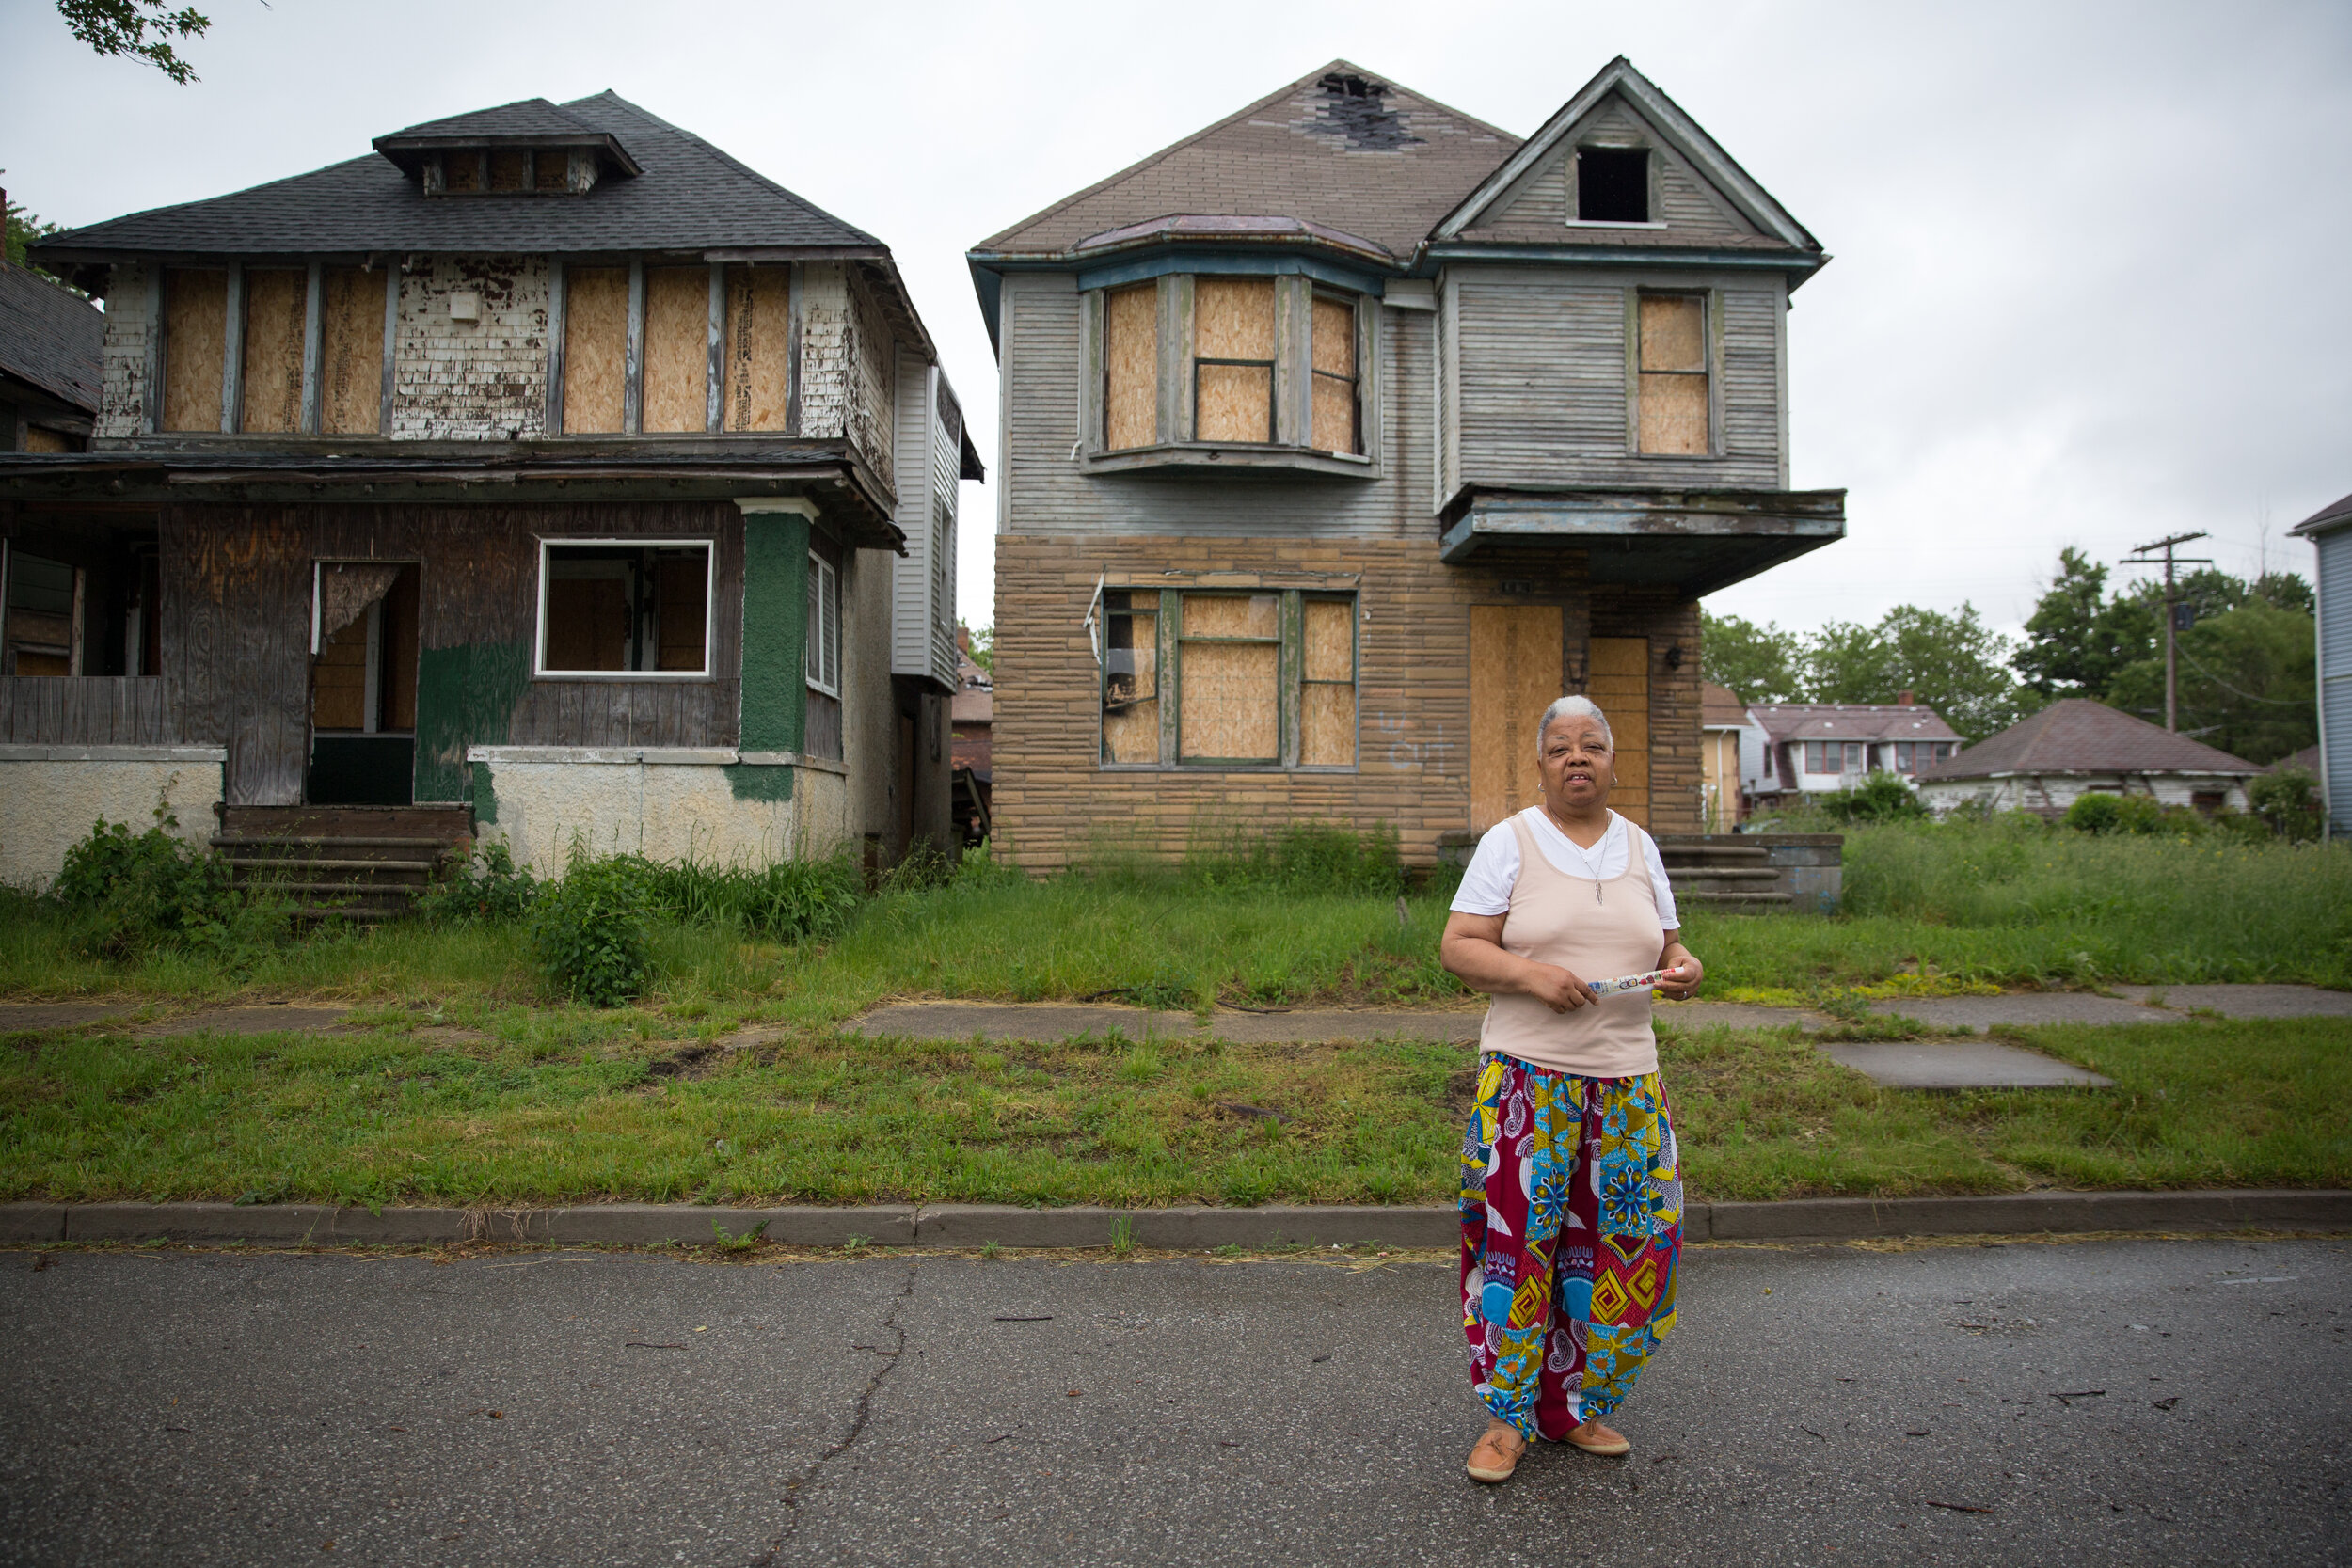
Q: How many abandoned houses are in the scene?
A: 2